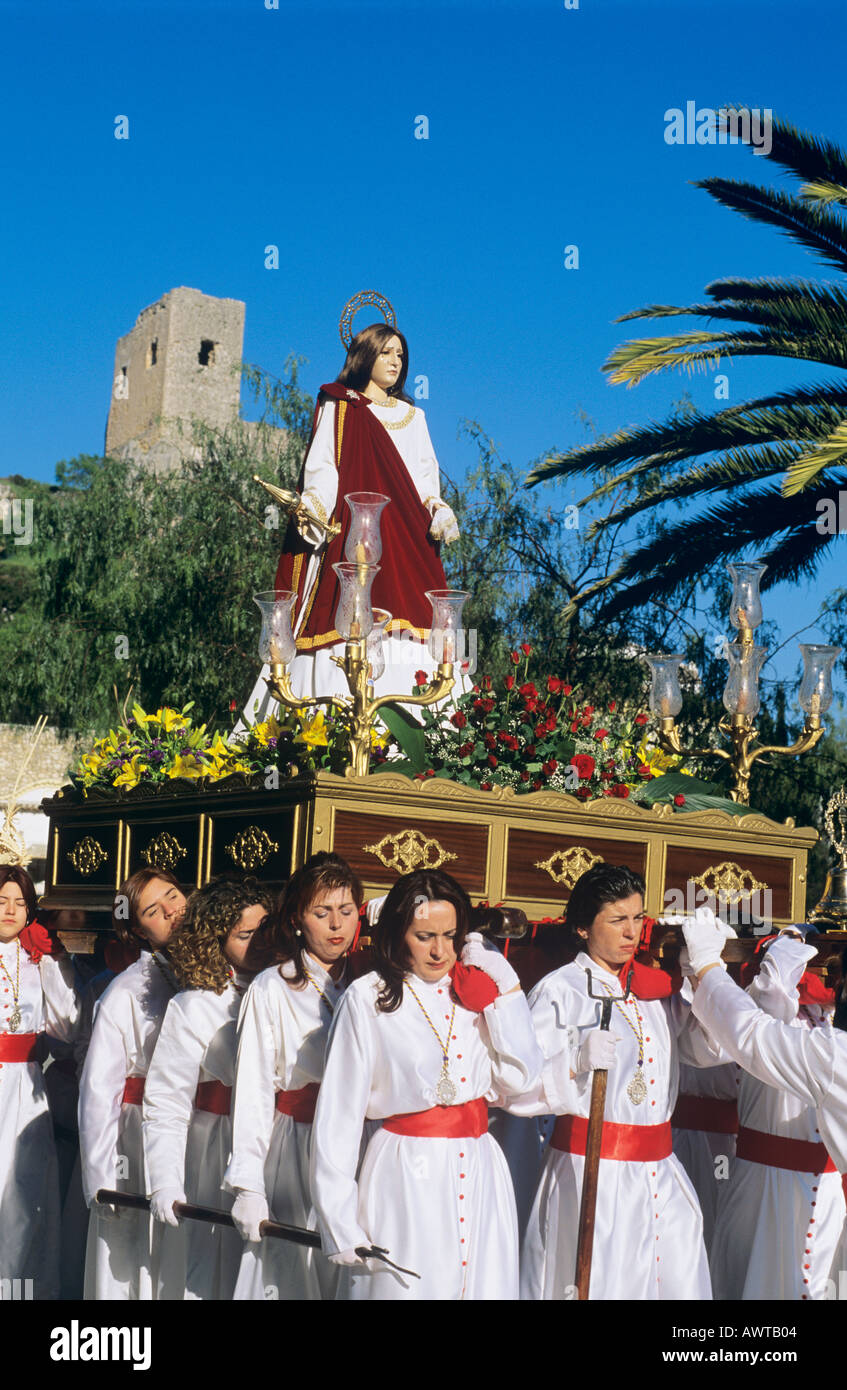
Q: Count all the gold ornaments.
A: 6